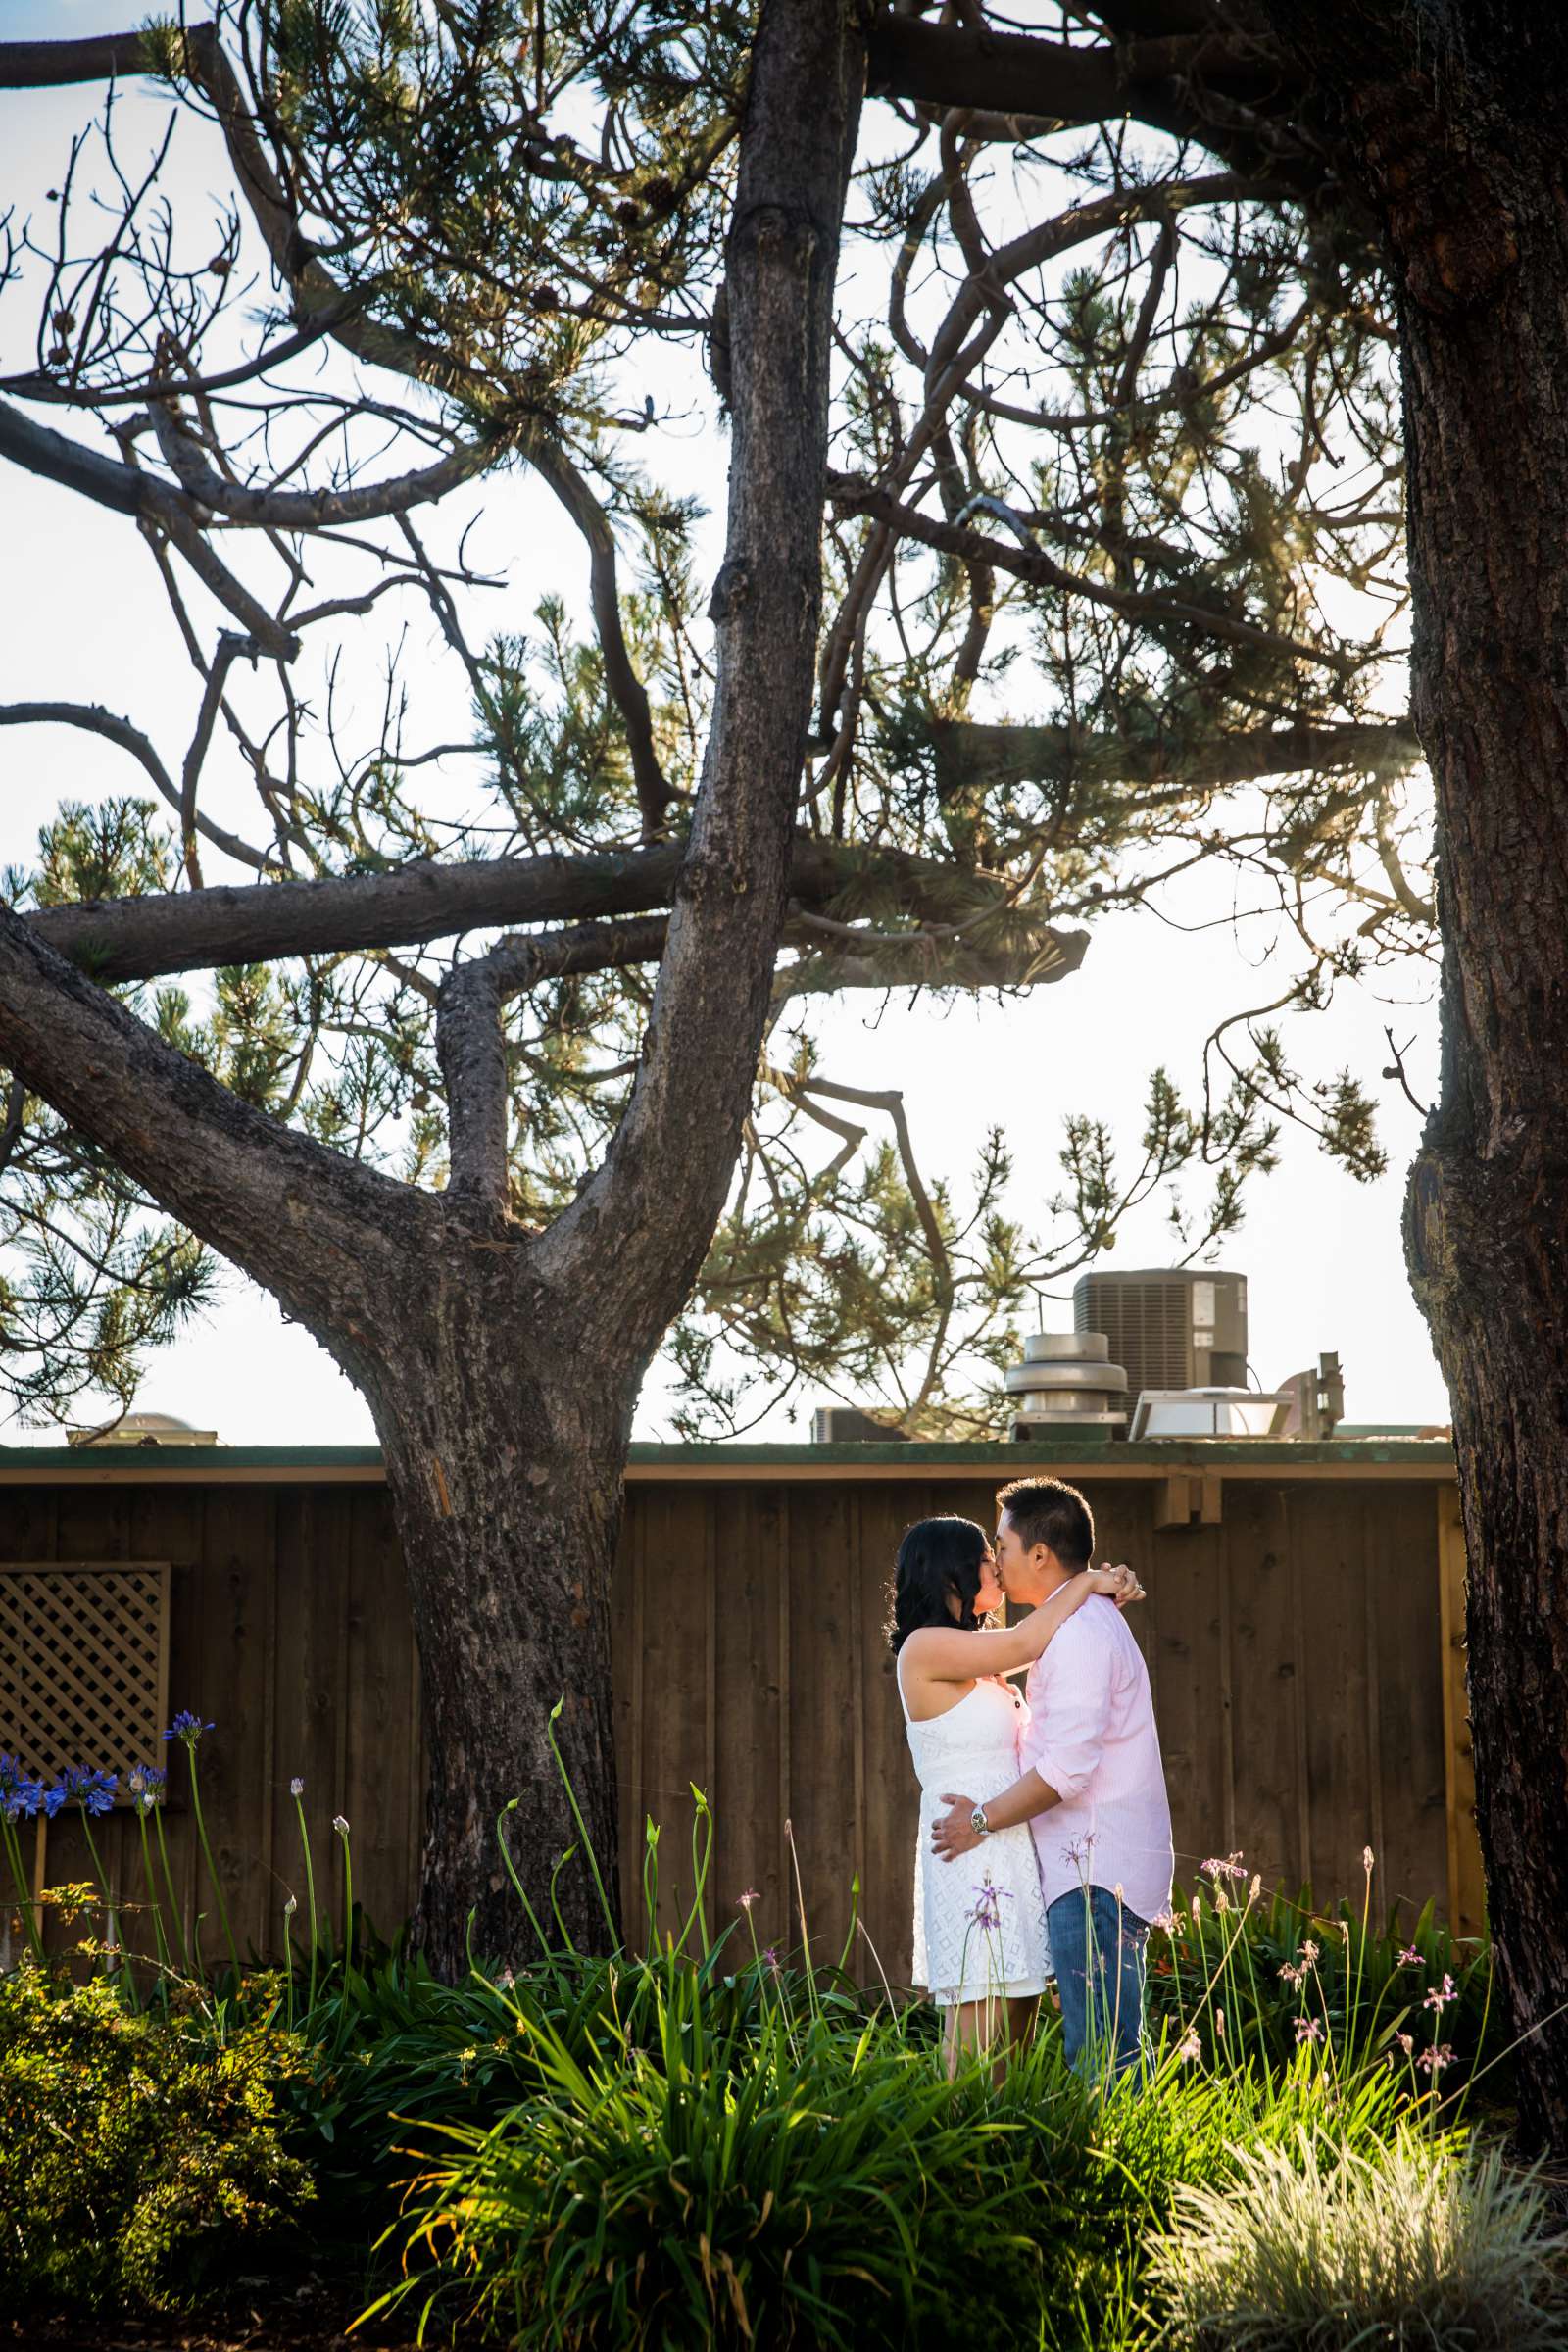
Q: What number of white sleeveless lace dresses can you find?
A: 1